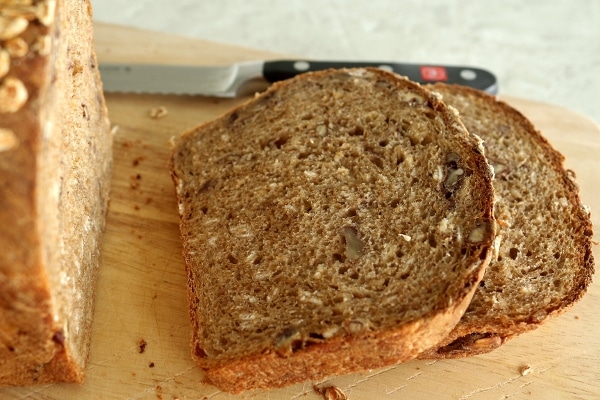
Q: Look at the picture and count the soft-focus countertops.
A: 1